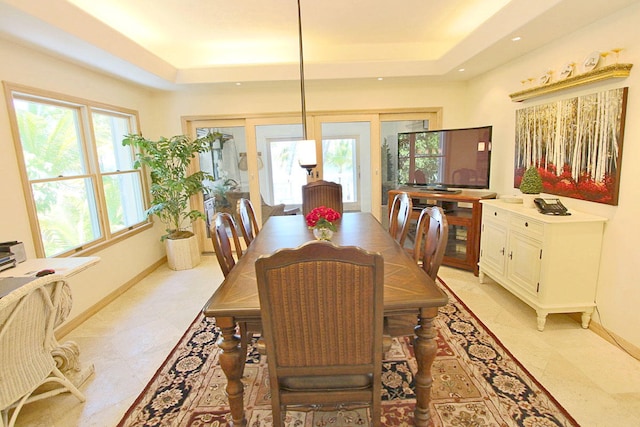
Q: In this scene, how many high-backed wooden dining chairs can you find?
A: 6